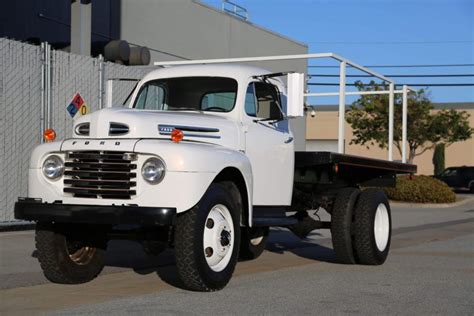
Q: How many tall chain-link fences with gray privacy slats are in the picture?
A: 1